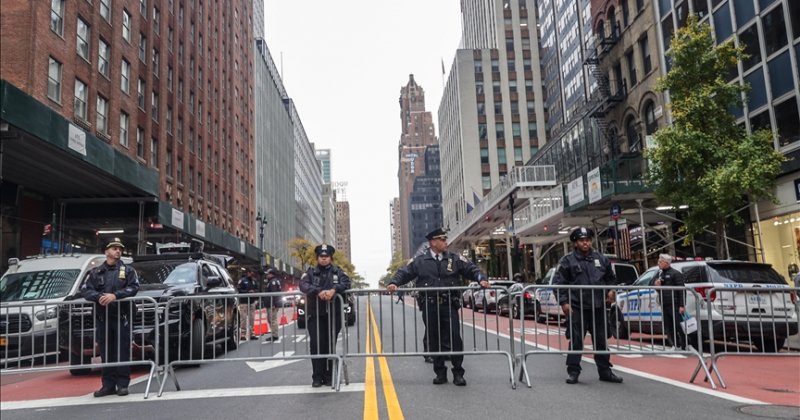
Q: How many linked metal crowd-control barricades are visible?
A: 5